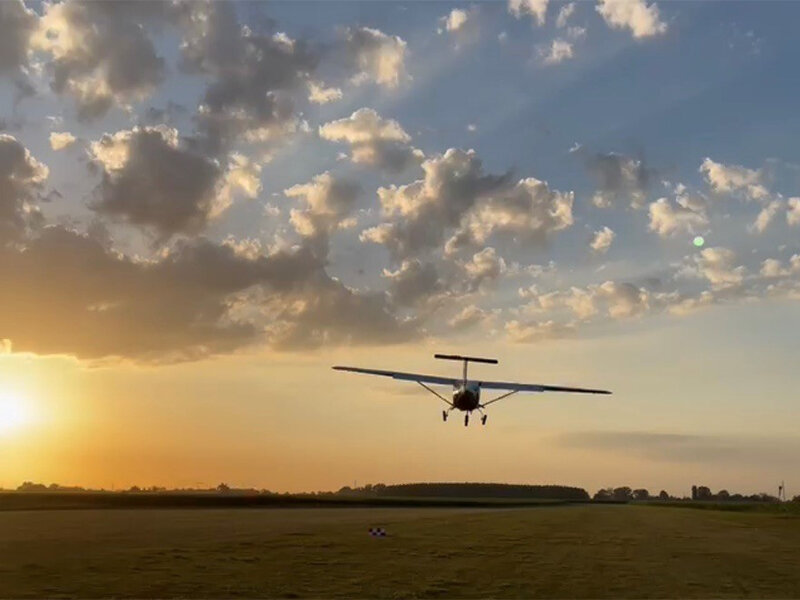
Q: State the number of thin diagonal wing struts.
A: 2